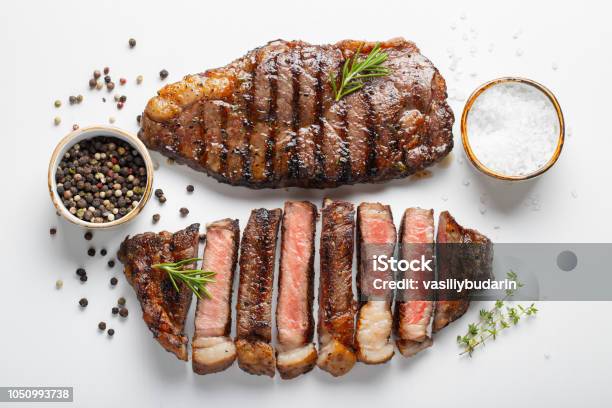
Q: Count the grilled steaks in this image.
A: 2